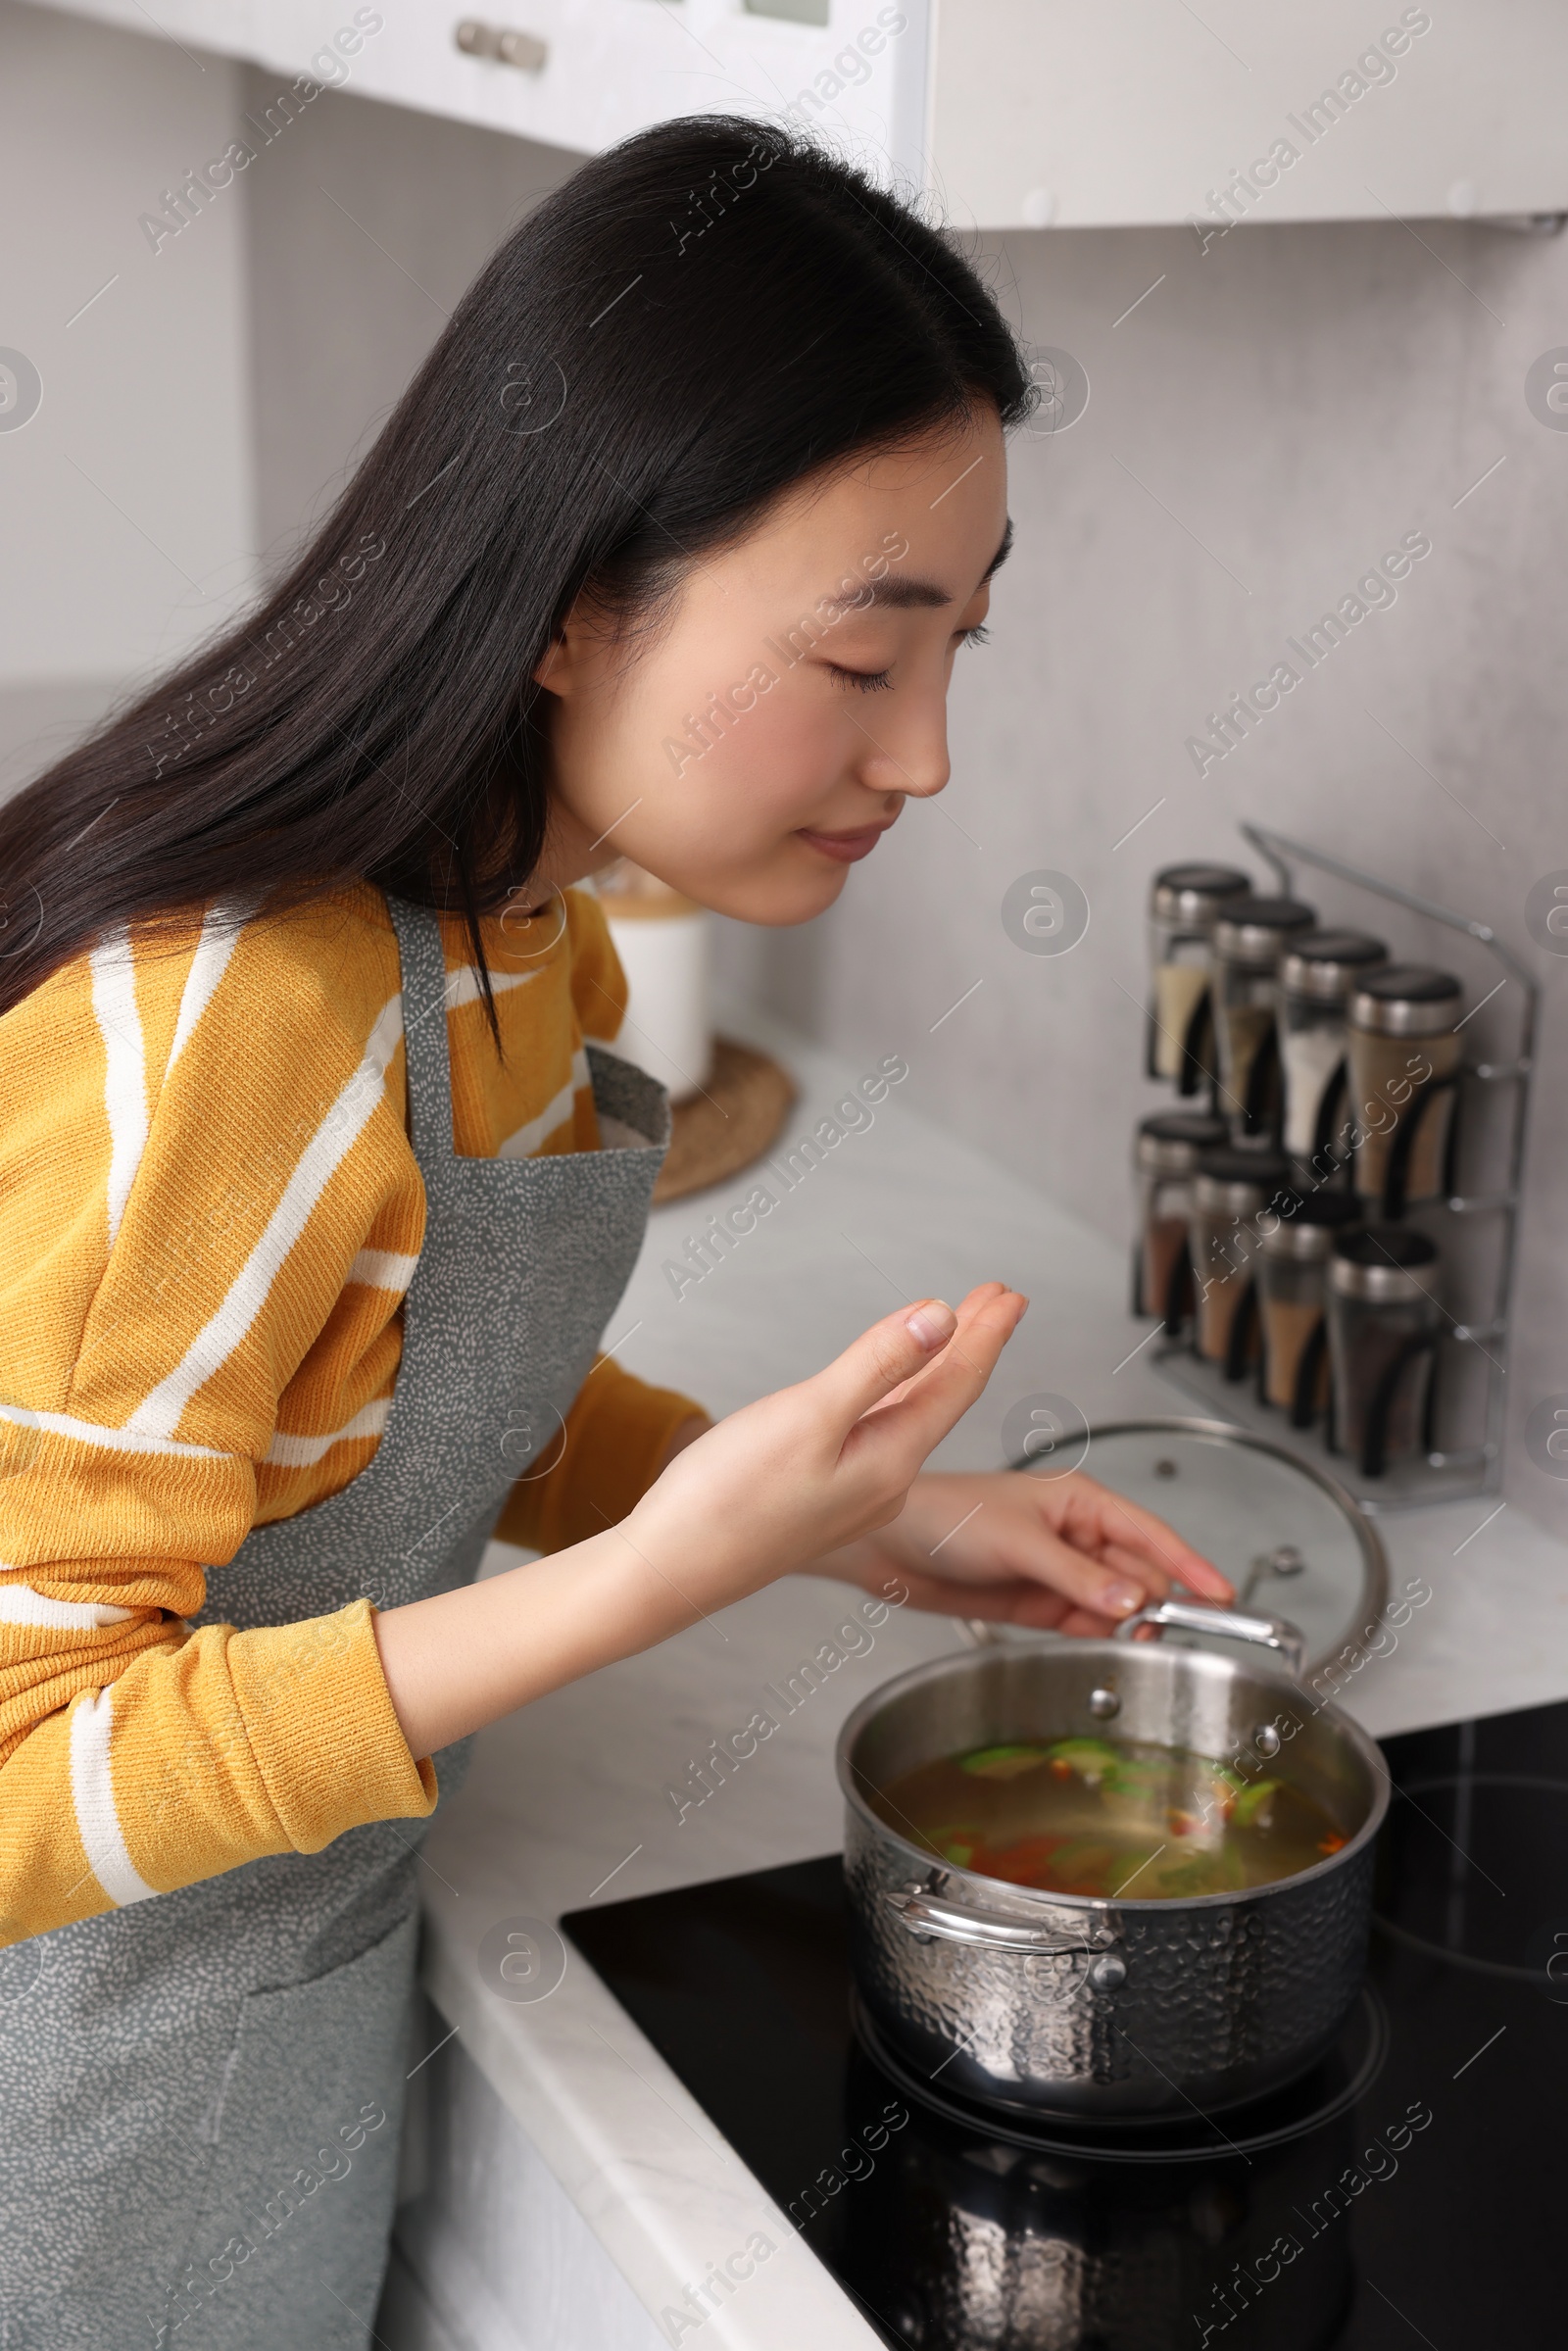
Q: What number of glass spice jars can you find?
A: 8